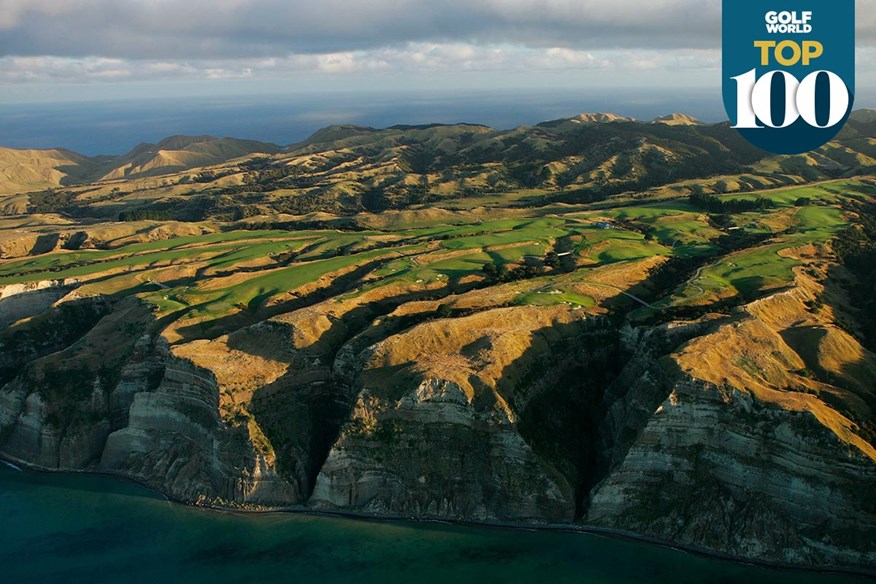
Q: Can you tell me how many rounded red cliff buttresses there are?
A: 0